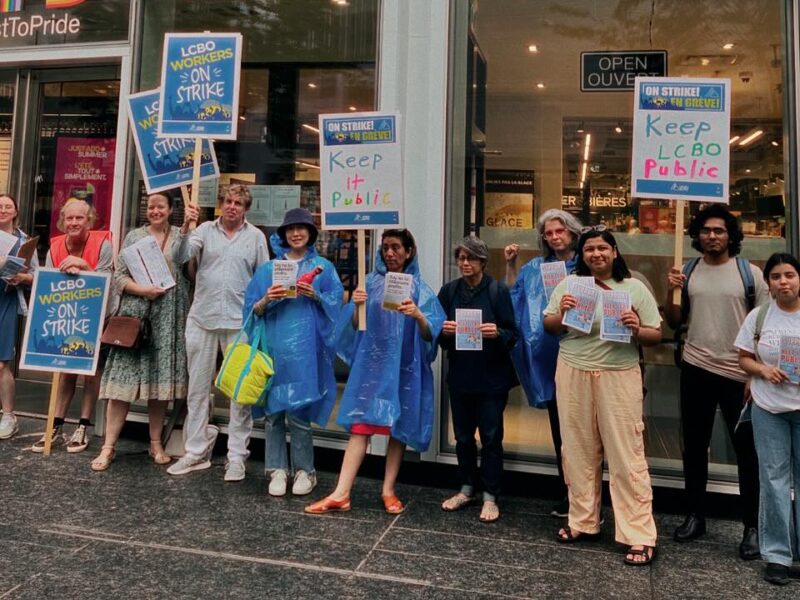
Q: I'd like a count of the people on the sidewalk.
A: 11